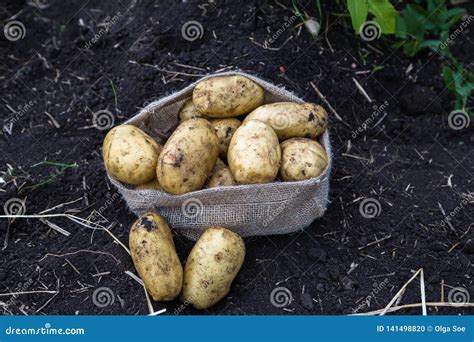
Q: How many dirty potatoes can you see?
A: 12